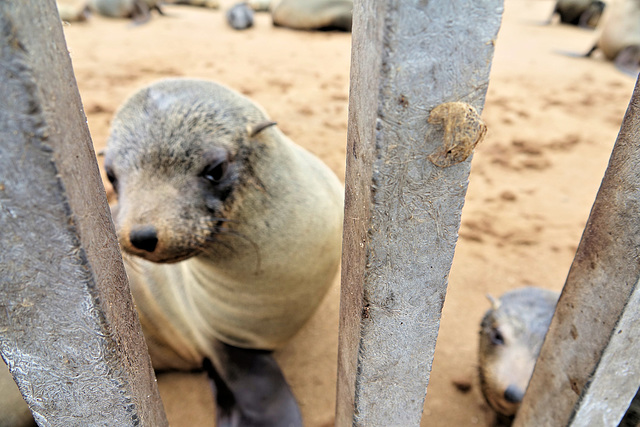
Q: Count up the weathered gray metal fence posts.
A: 3